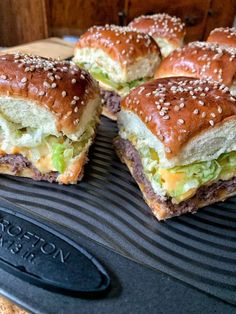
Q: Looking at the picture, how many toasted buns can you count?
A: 6